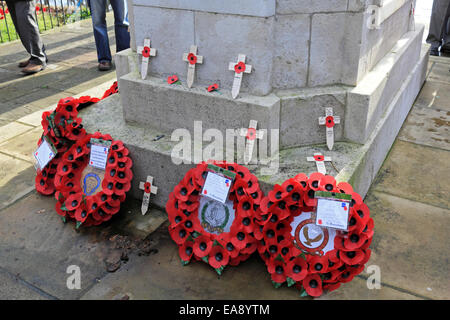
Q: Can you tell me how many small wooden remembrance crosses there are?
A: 7